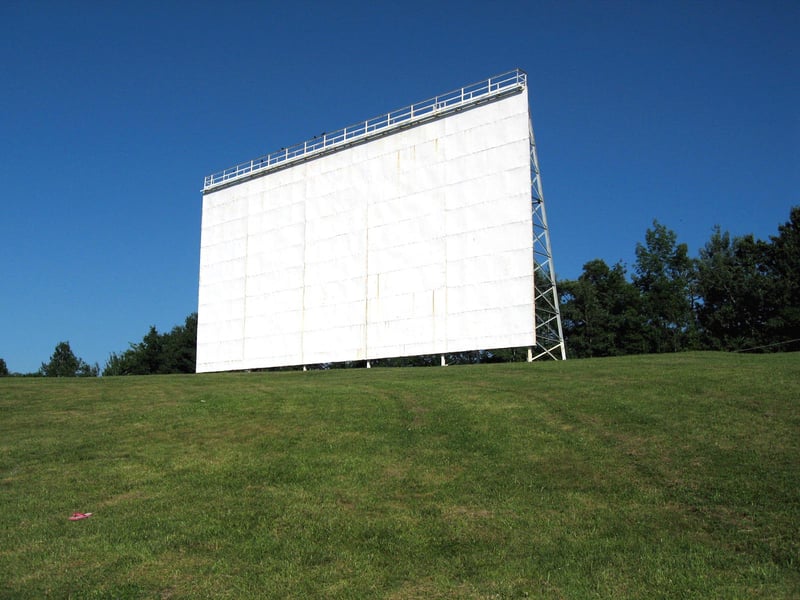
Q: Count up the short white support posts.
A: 4